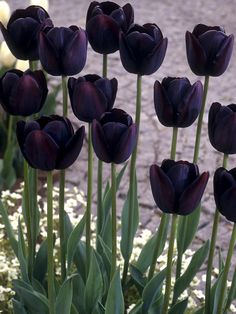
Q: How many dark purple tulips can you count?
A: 13